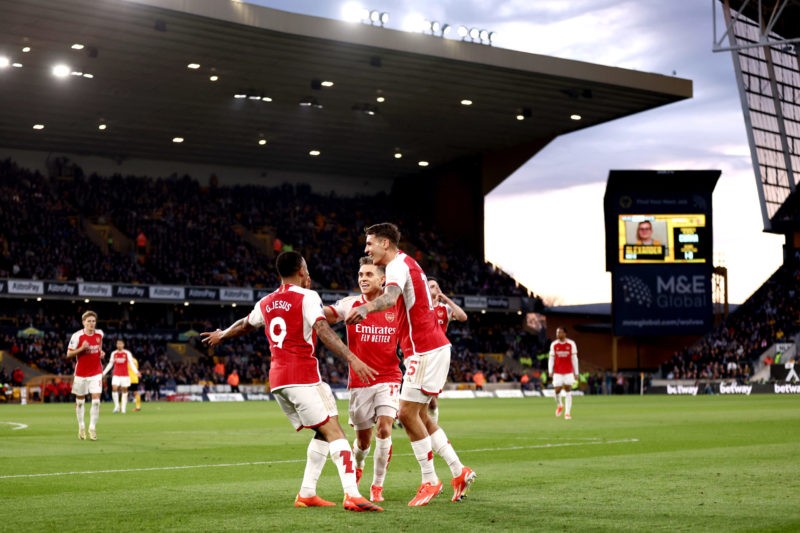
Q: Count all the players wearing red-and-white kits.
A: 7